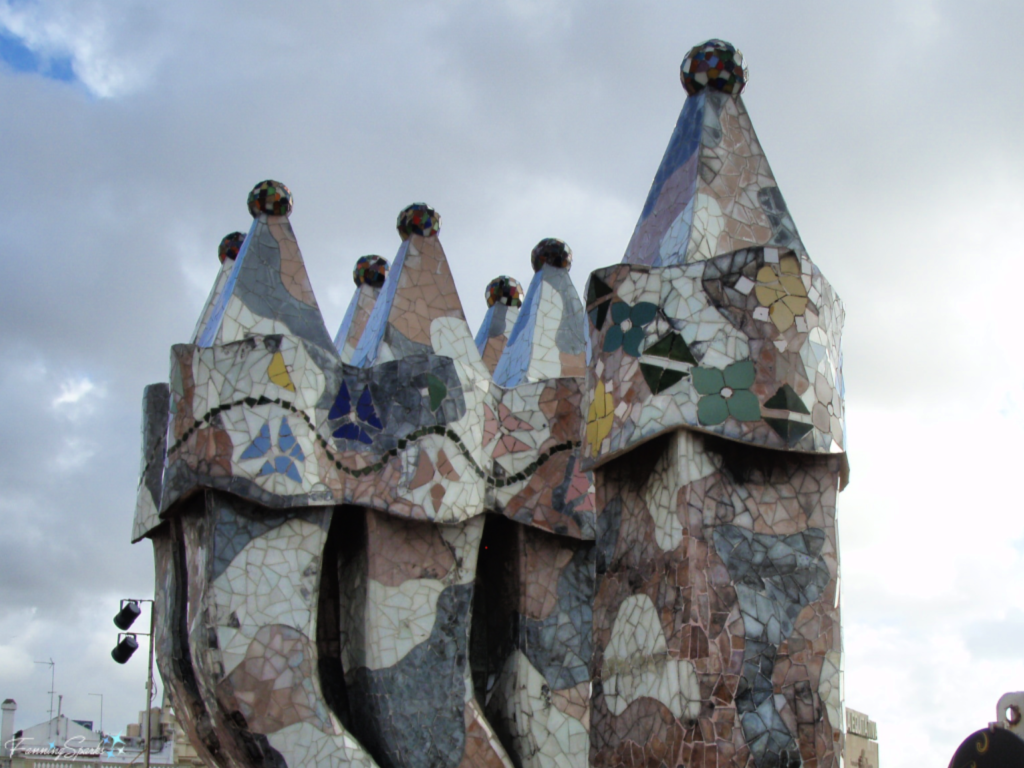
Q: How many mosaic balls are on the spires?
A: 7